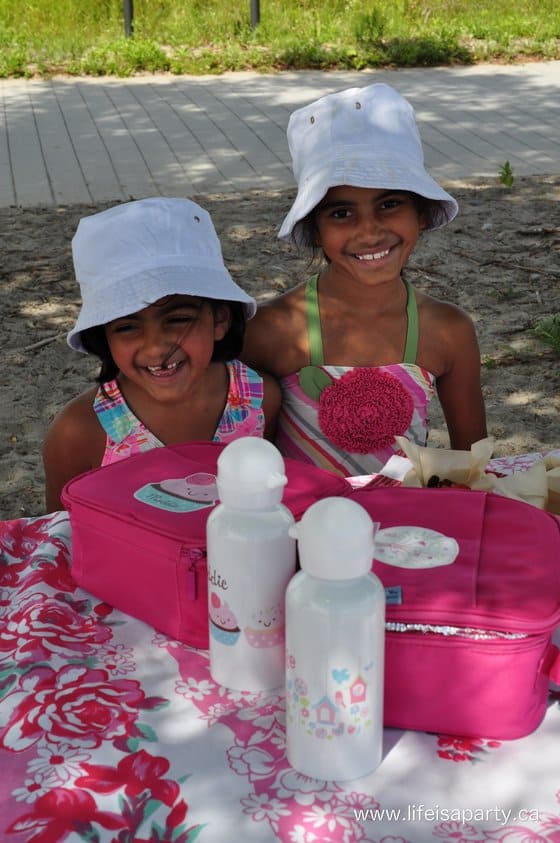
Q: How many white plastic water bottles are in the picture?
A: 2